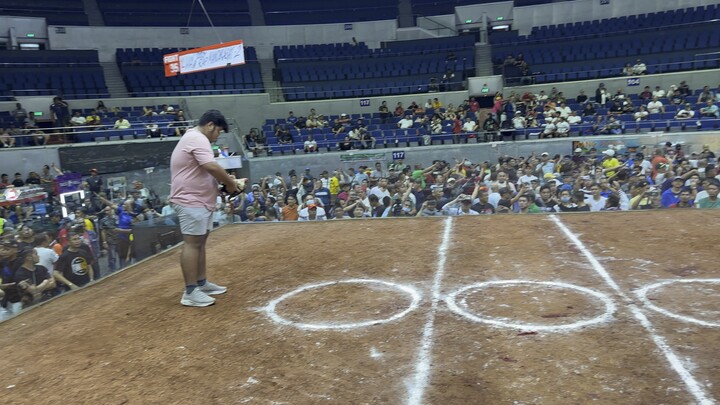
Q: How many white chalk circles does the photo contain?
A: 3